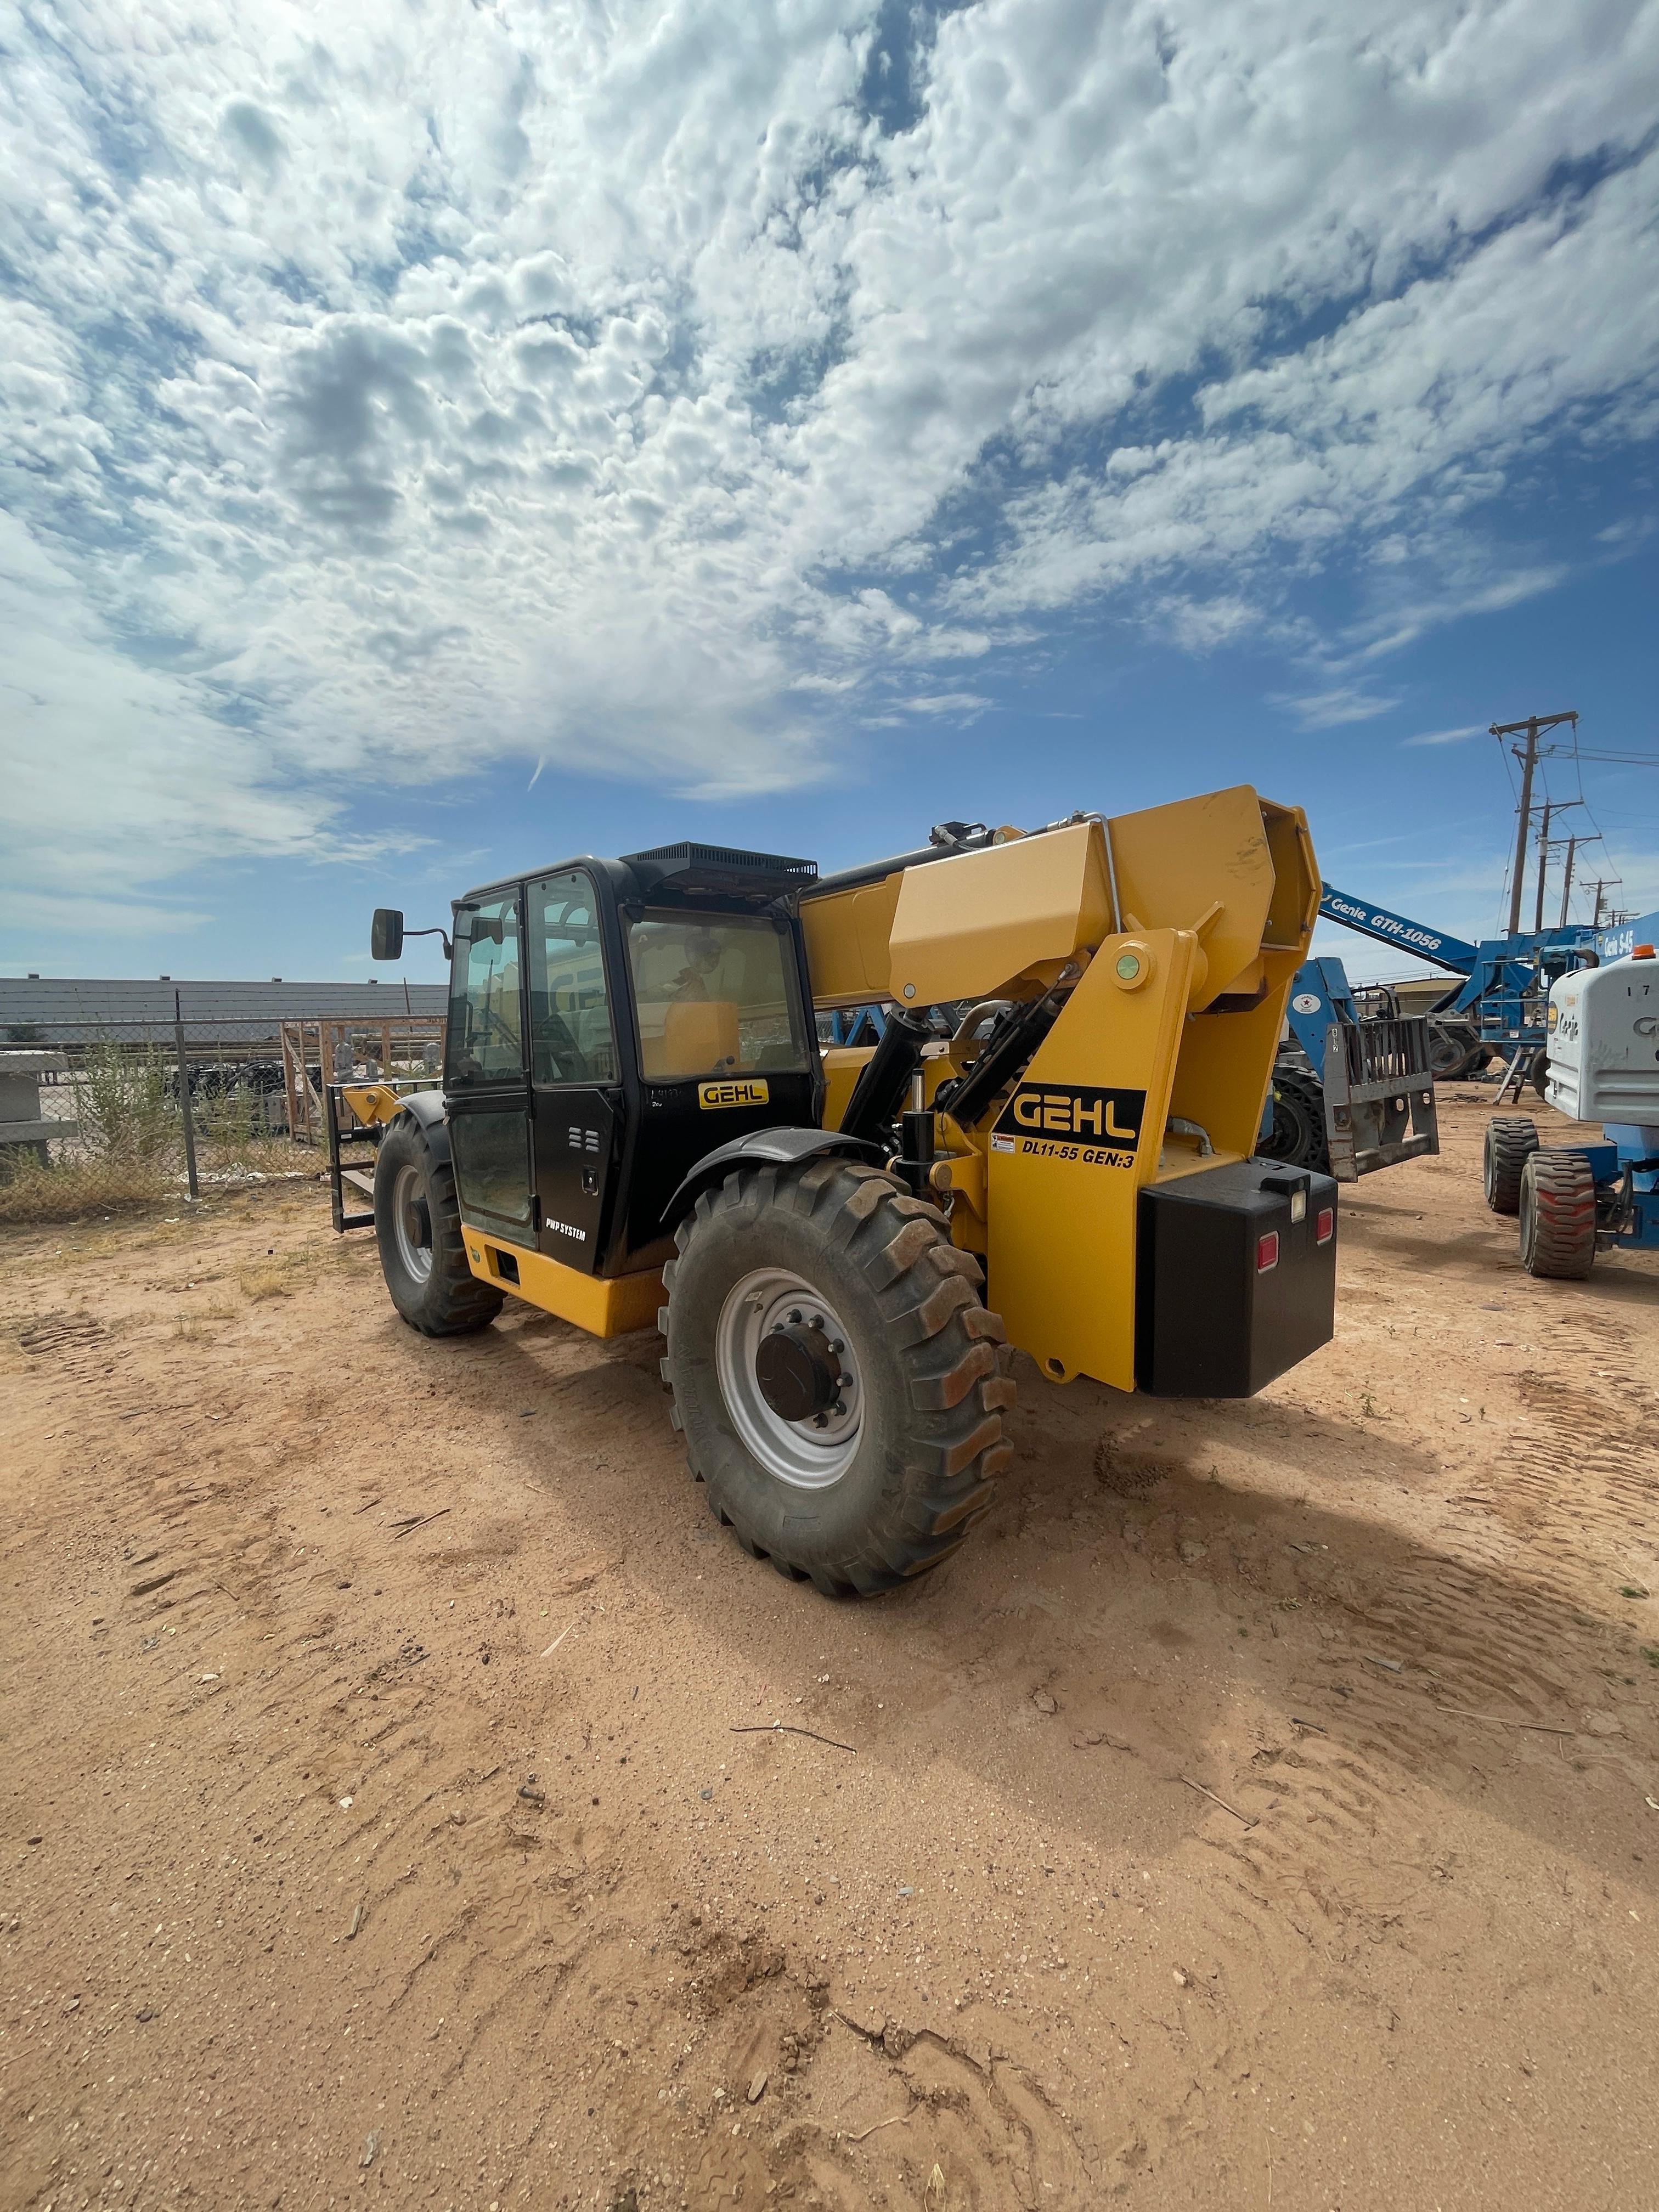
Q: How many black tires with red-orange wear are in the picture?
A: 2